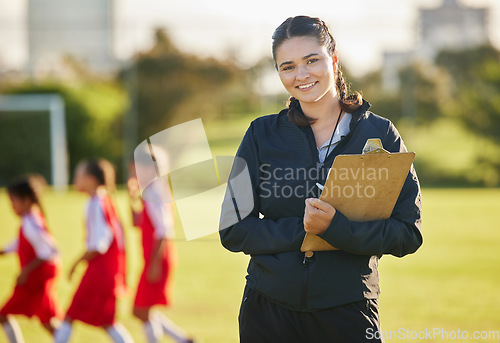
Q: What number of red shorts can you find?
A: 3